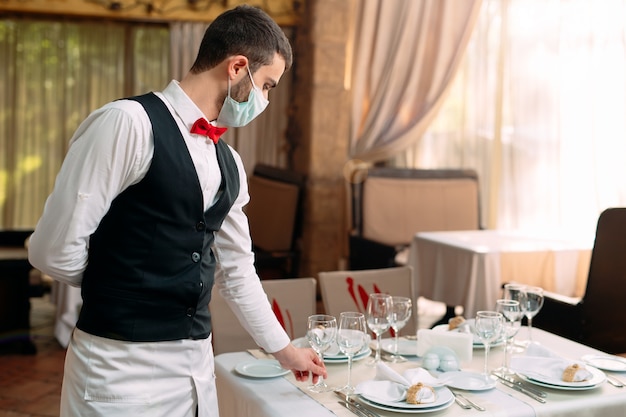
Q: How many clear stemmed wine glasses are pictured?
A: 8